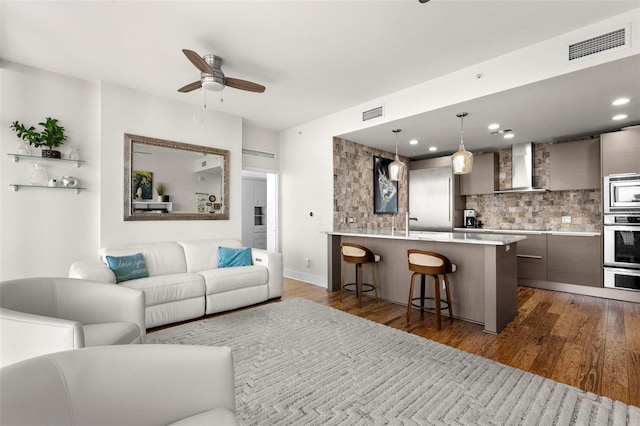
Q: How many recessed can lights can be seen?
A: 6